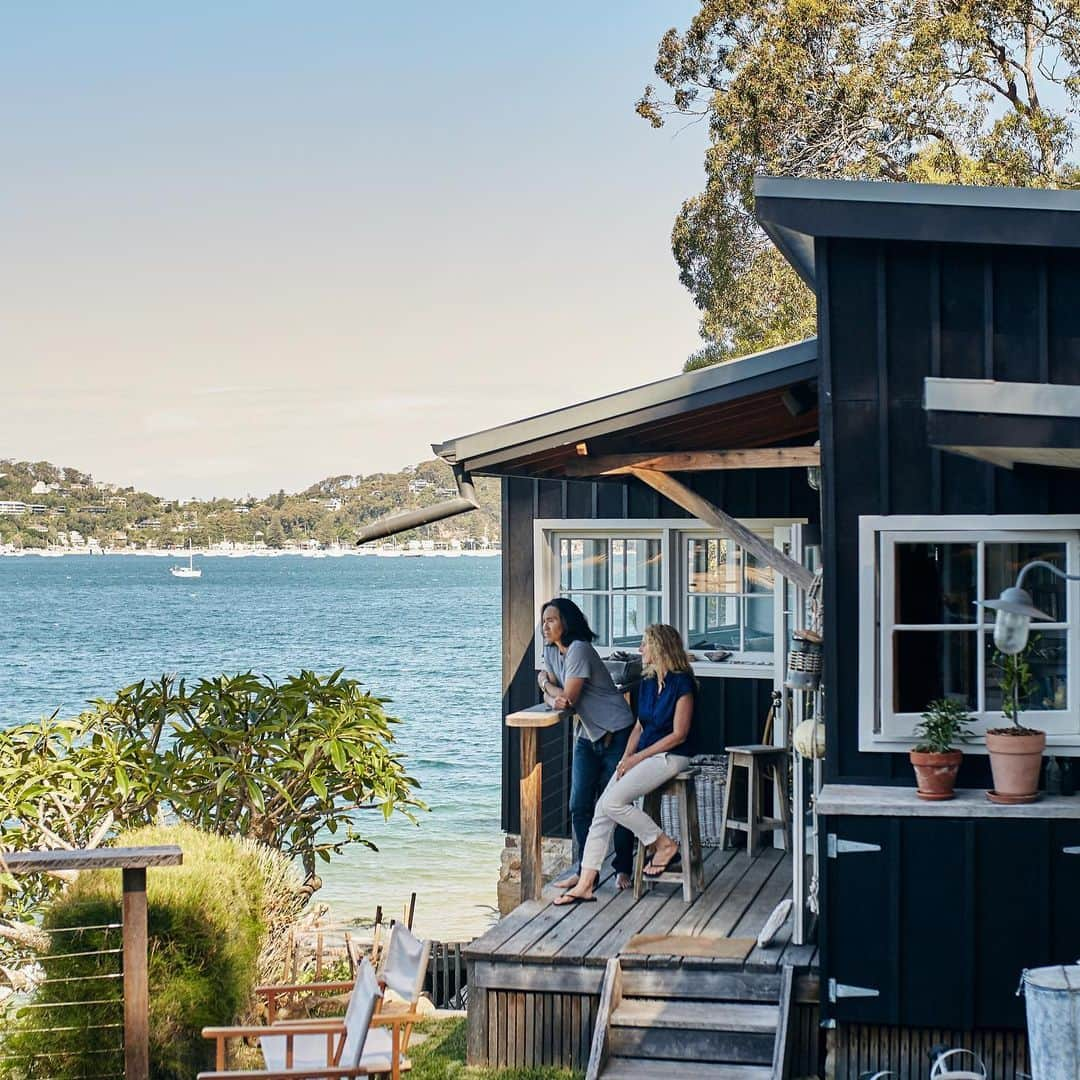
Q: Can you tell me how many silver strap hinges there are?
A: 3